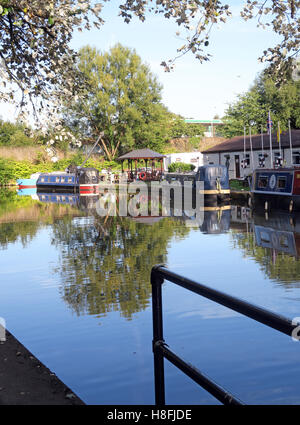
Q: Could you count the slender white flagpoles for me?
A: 6